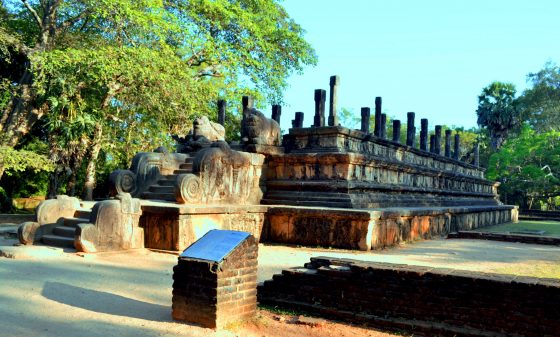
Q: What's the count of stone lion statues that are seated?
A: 2